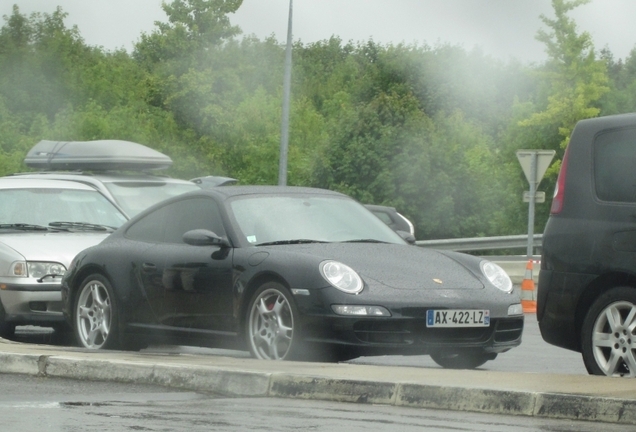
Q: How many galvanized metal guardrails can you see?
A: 1